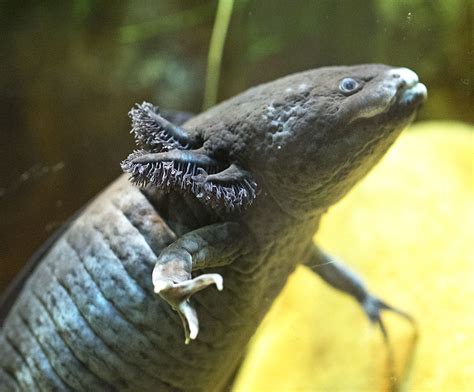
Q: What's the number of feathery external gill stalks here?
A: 3